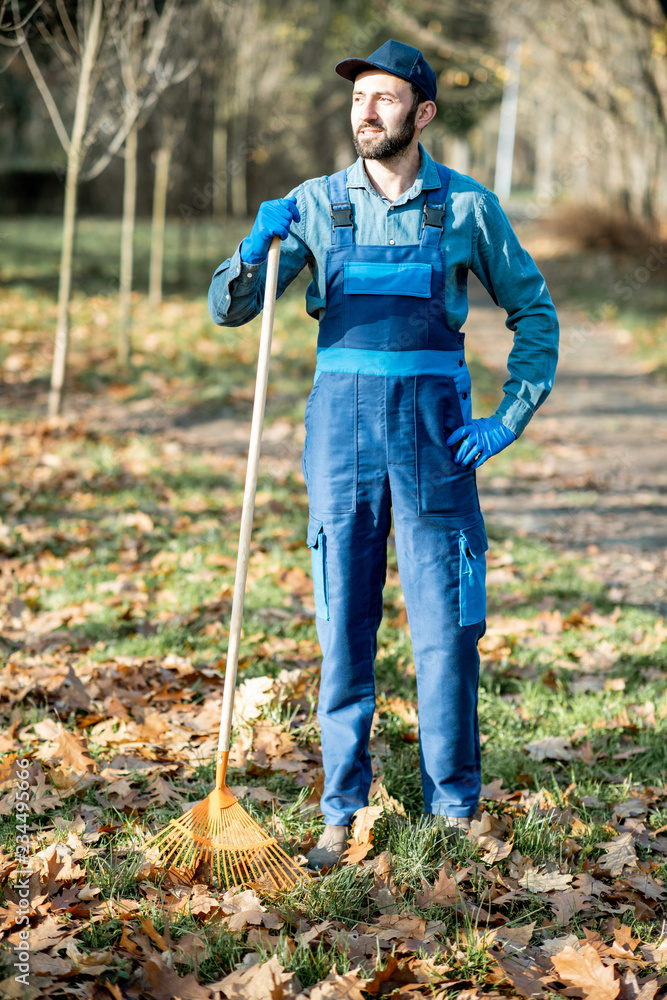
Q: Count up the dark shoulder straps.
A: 2